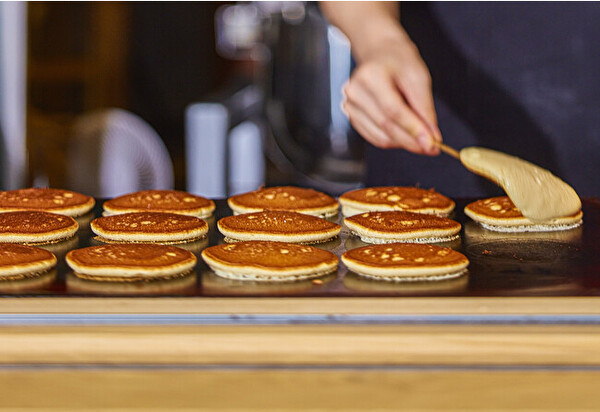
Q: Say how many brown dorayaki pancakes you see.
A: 13